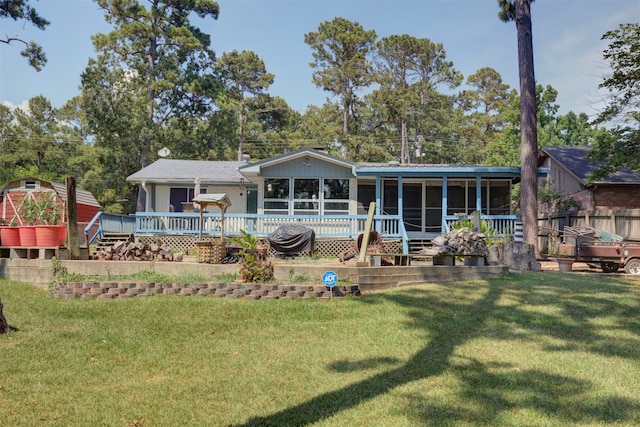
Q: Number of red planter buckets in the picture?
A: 3